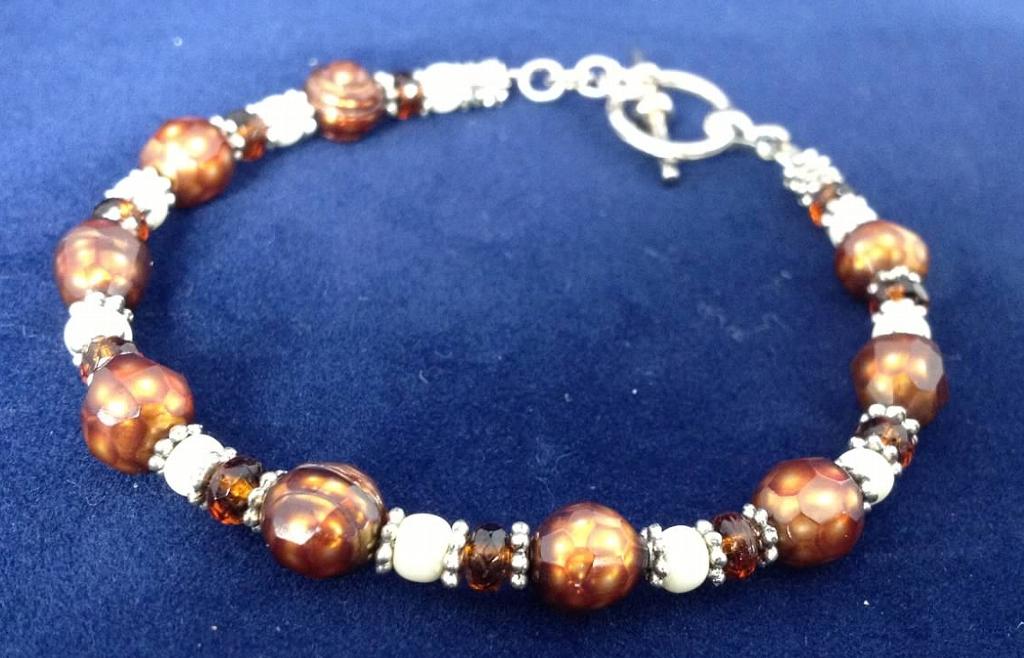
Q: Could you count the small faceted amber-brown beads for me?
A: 10